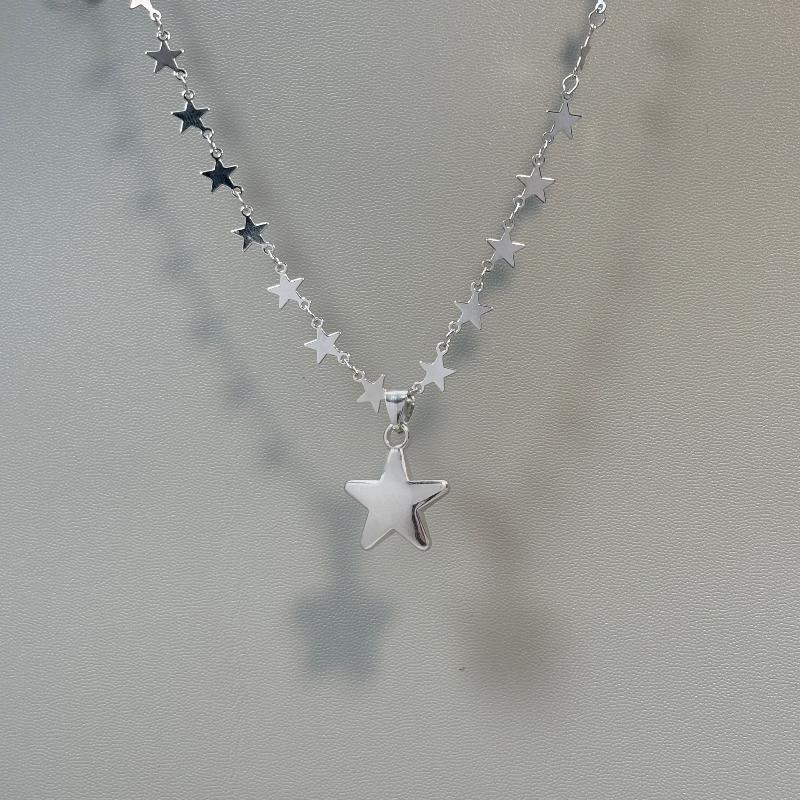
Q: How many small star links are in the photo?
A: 14